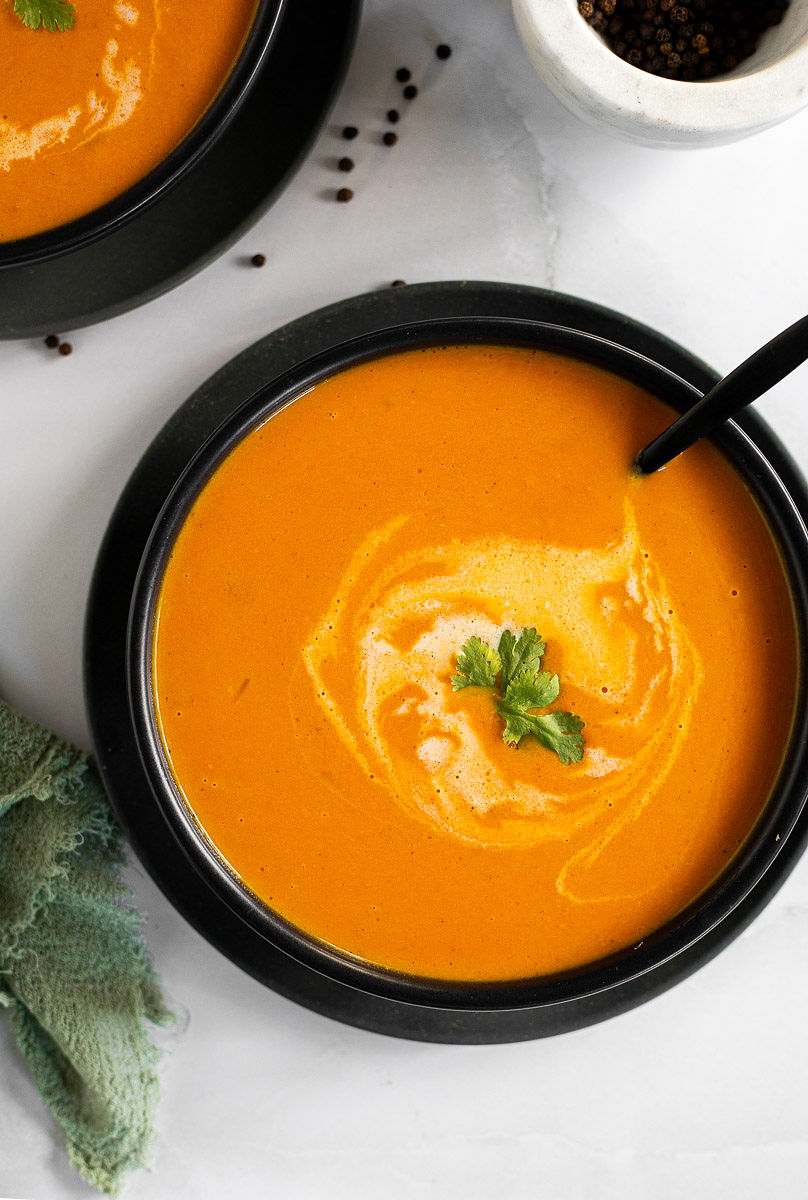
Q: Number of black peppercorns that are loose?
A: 12